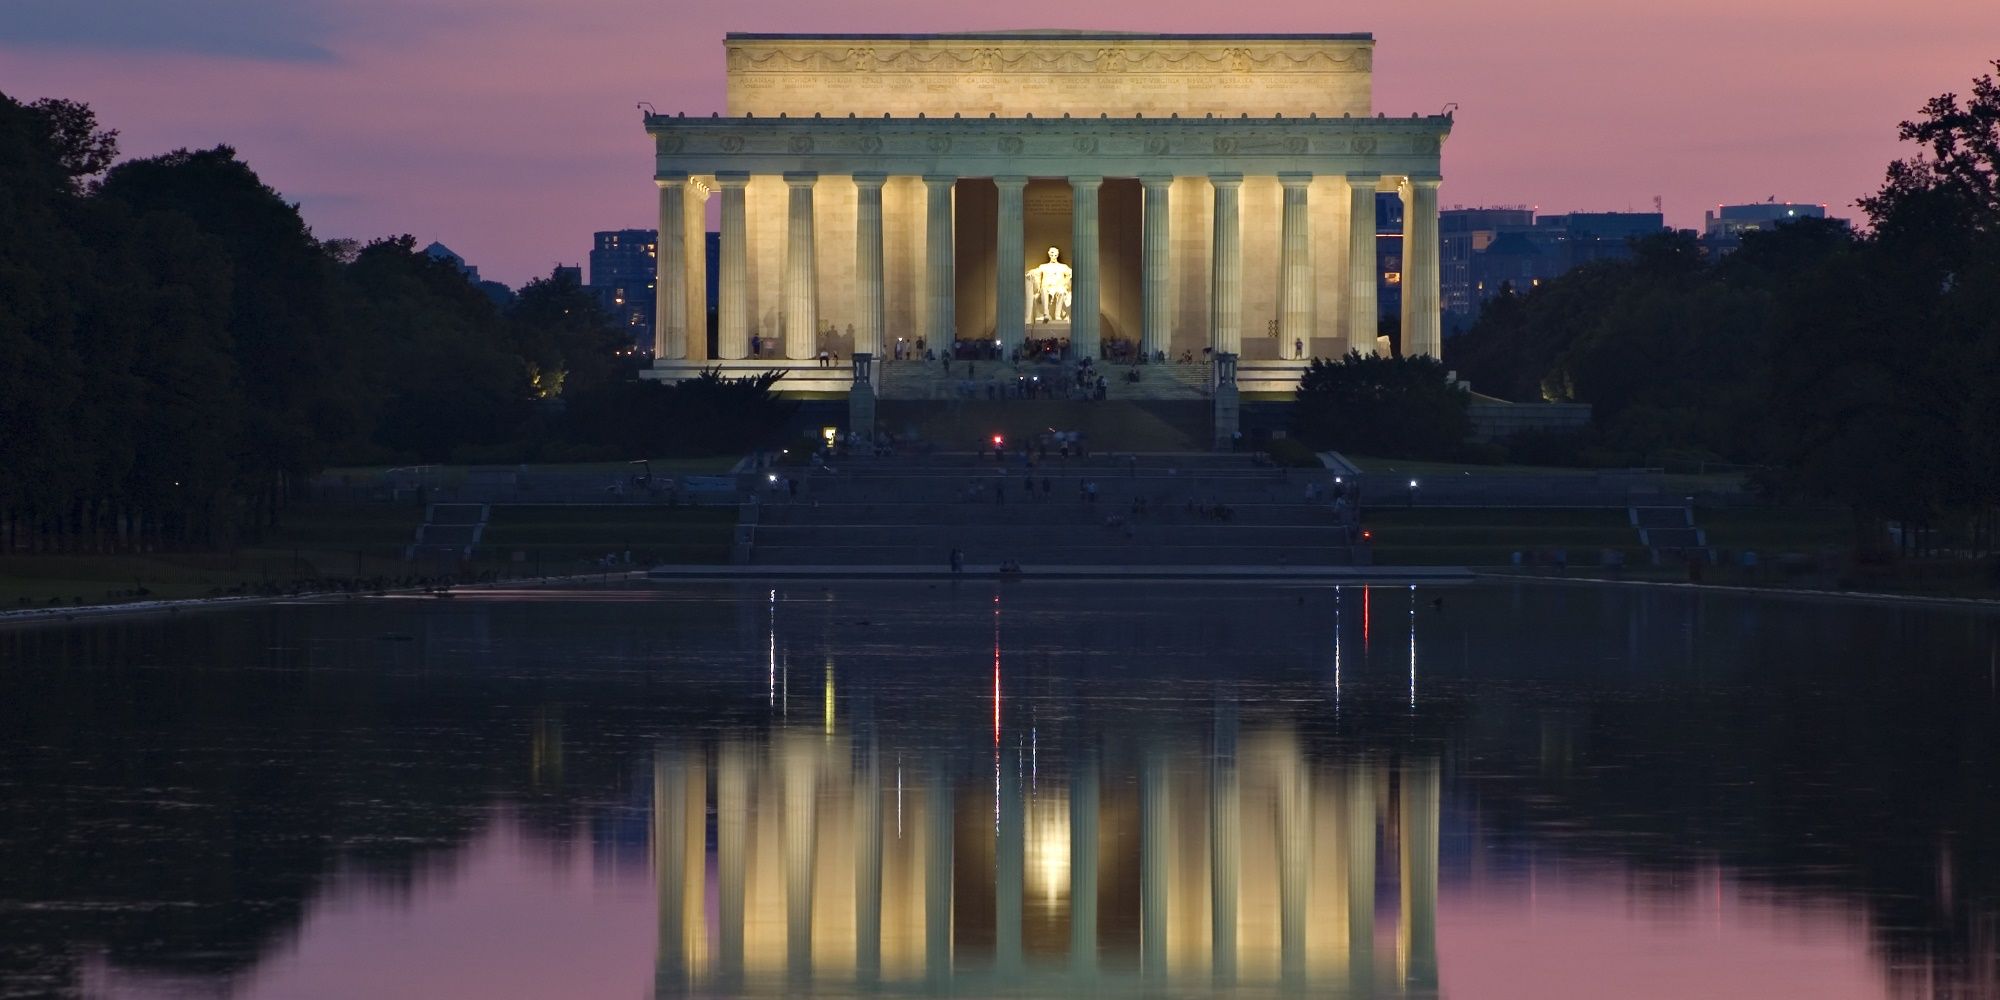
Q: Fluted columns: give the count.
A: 12